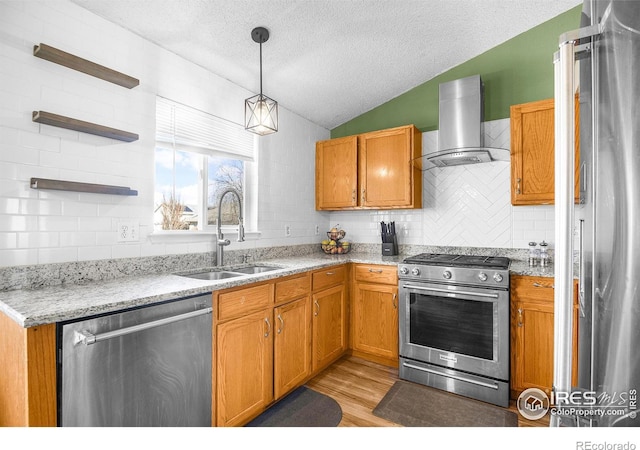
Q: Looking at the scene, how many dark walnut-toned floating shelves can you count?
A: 3